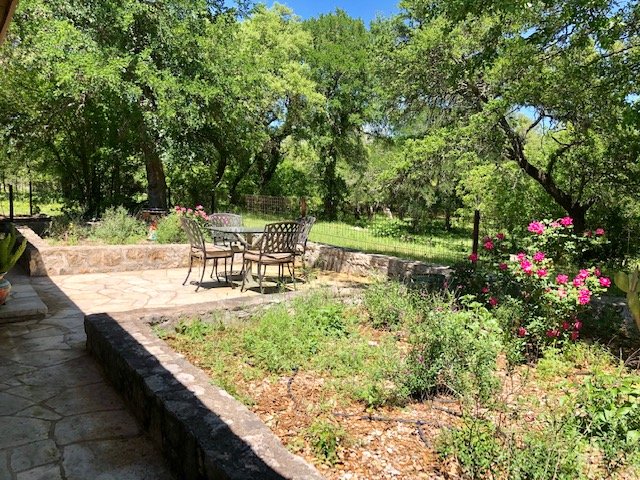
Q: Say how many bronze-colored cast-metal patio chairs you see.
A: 4